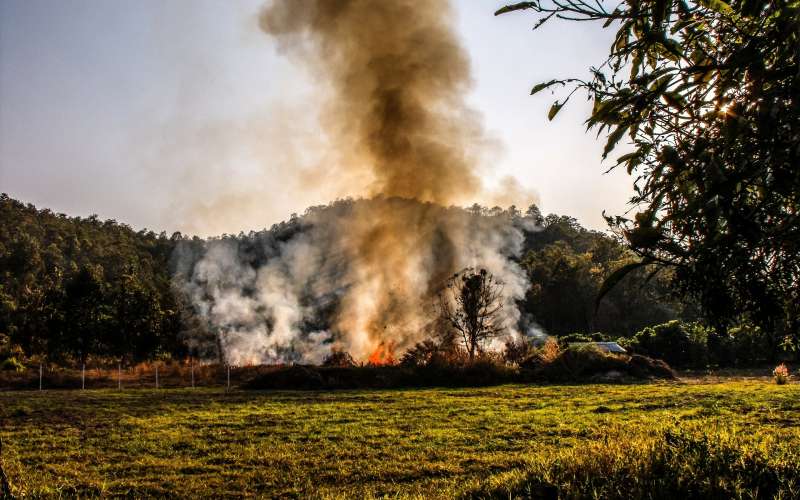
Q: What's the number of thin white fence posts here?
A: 6